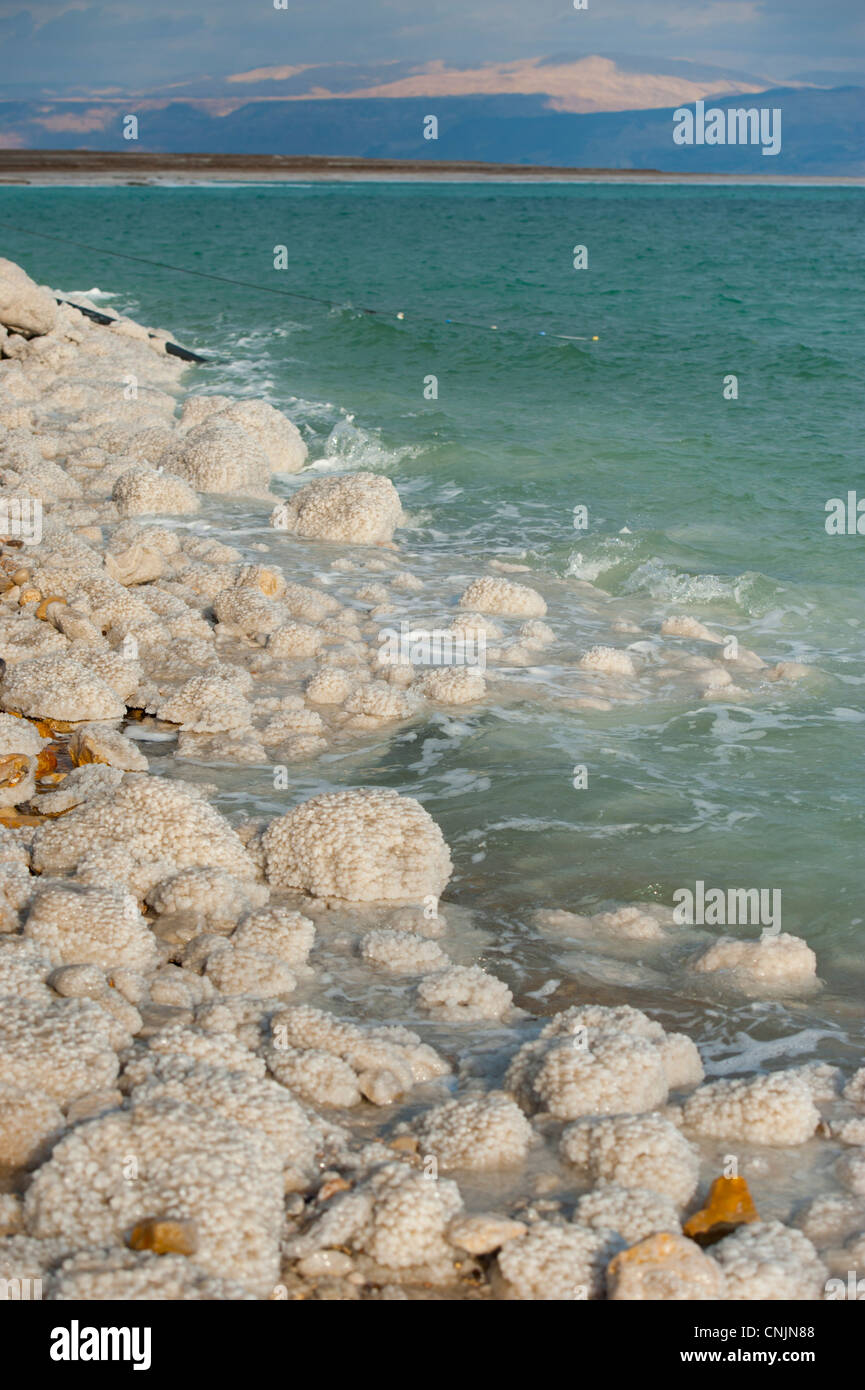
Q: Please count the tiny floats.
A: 5